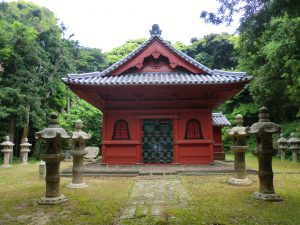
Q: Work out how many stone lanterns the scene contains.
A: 8